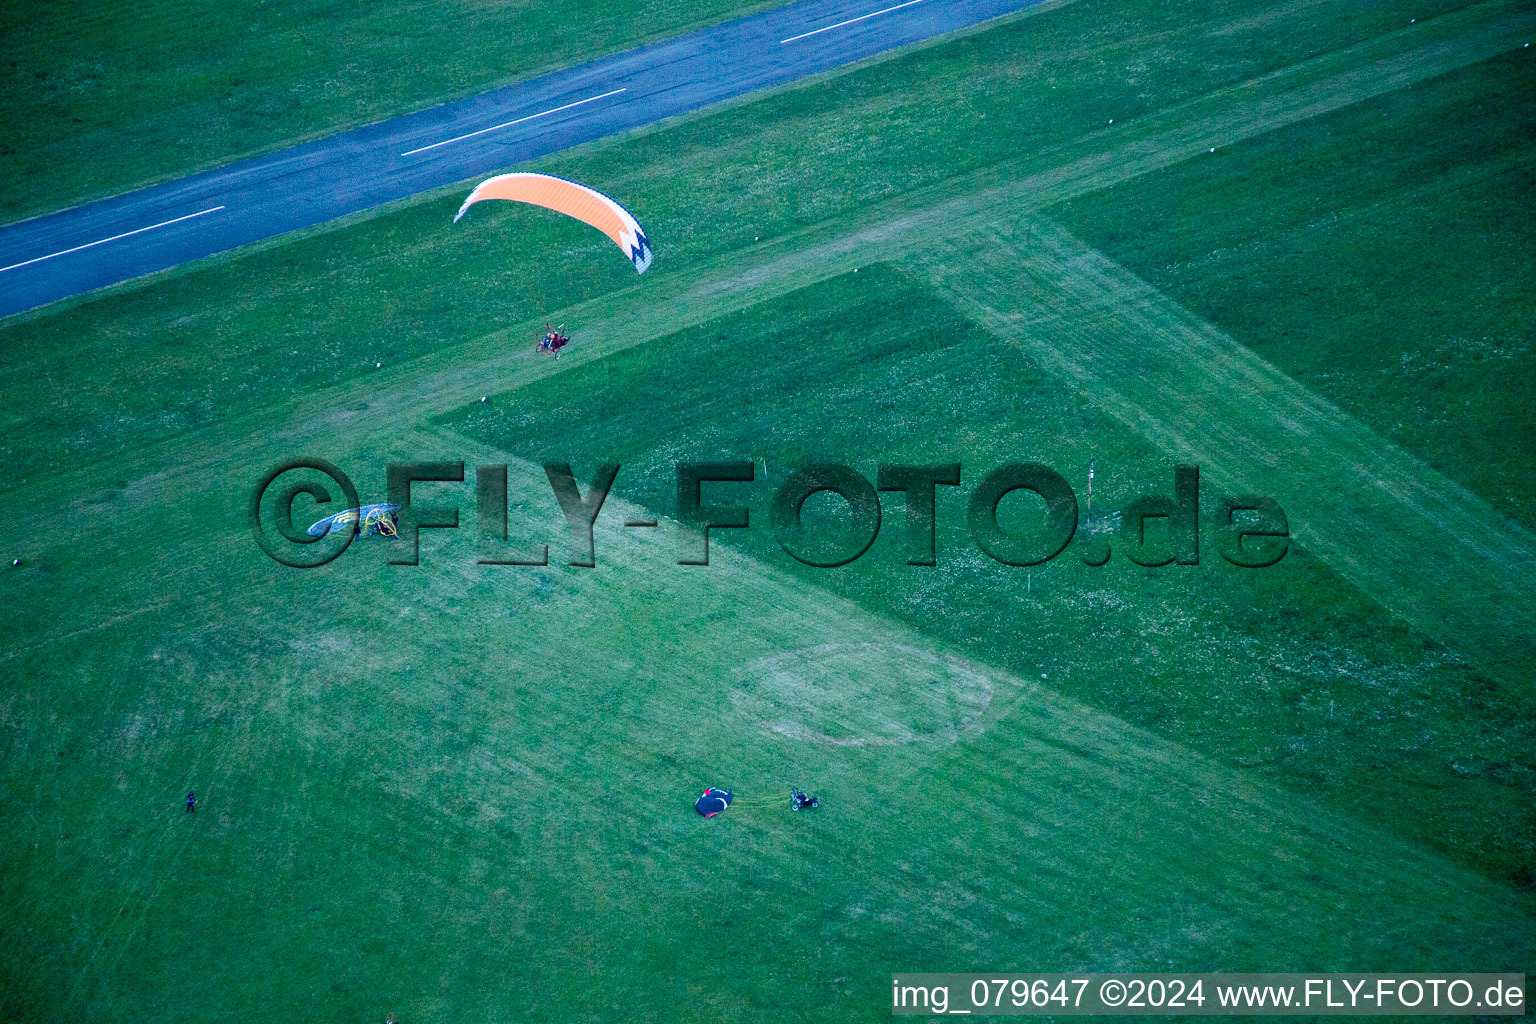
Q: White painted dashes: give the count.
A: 3